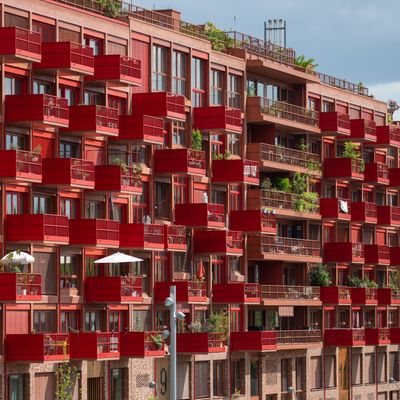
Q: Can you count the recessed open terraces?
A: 6